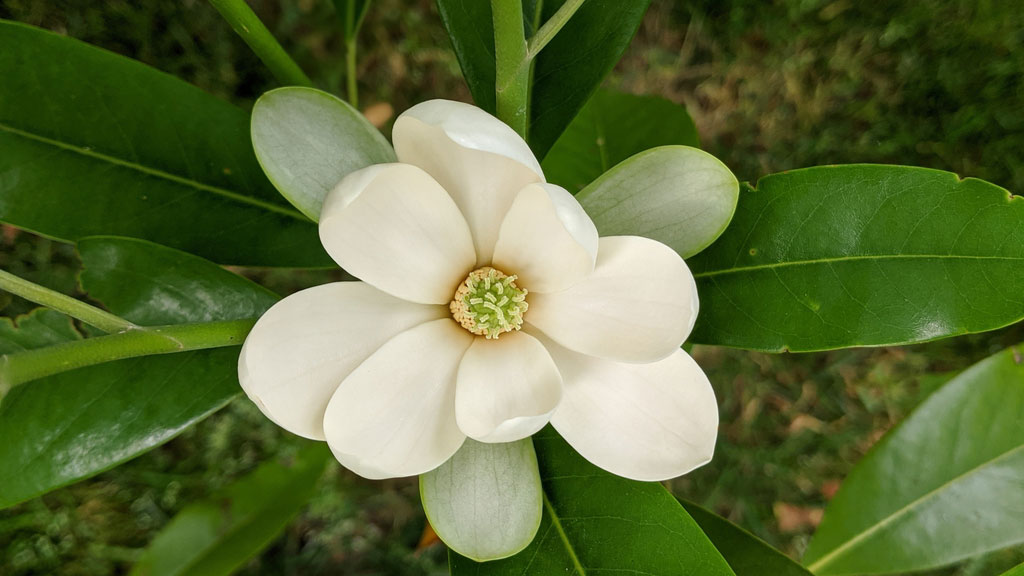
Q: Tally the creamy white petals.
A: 8